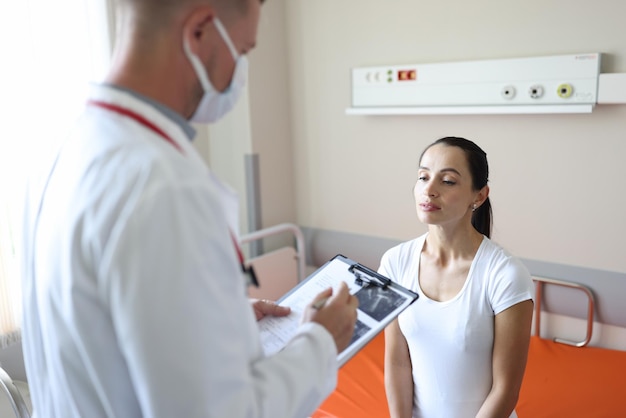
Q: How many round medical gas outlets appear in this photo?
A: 3